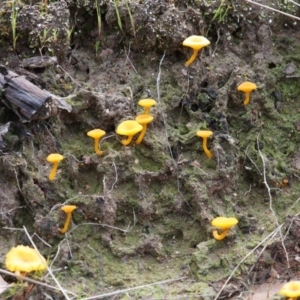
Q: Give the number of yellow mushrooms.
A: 12